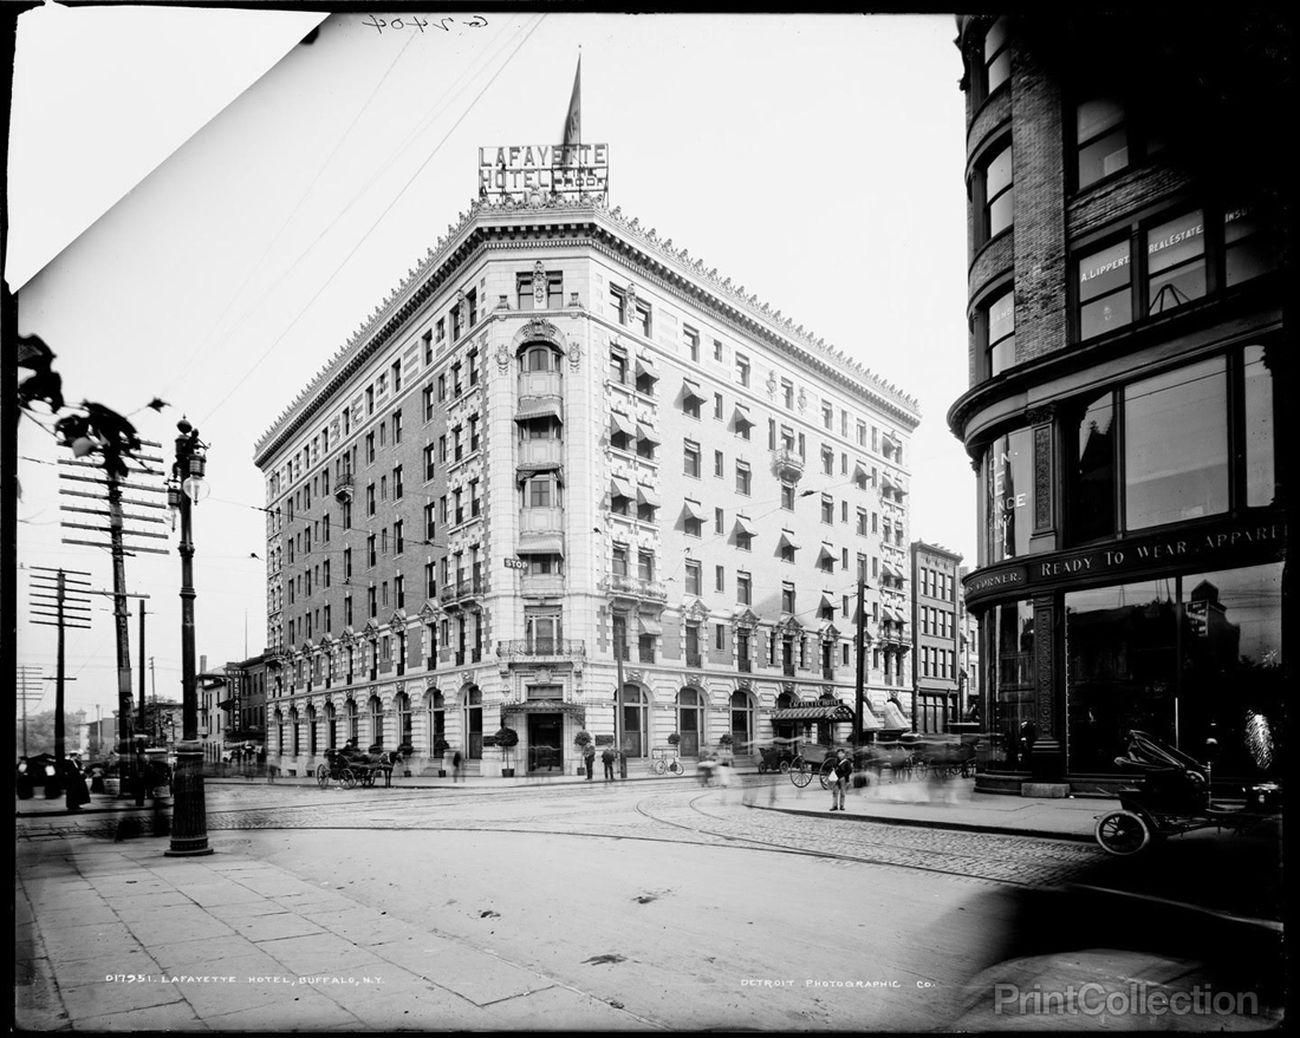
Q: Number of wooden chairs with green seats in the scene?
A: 0